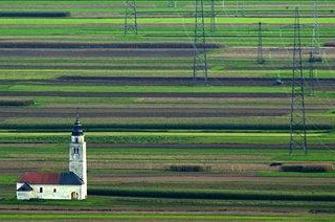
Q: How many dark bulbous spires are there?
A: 1